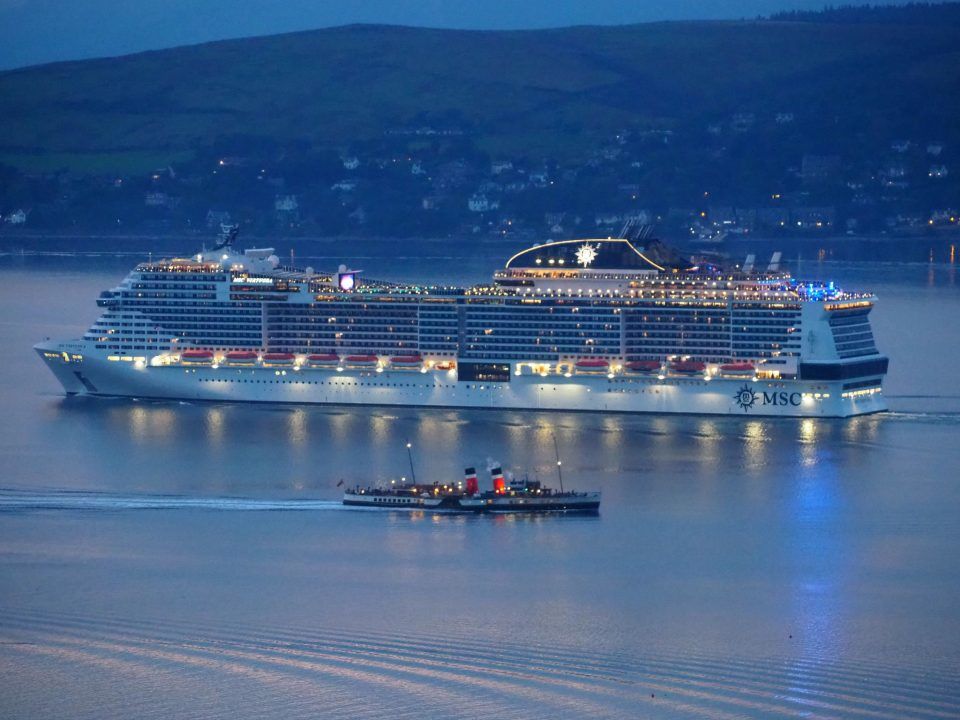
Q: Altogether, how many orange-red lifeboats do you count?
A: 10